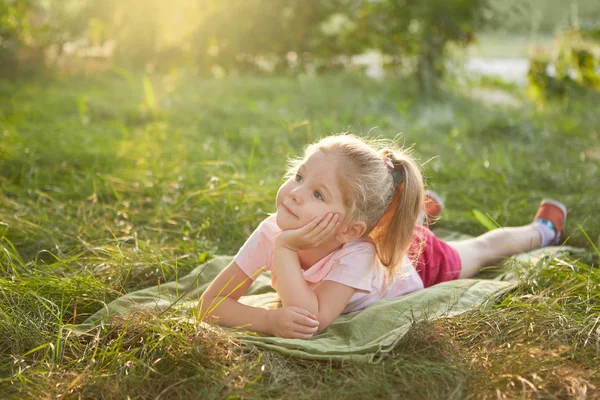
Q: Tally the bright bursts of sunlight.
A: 1